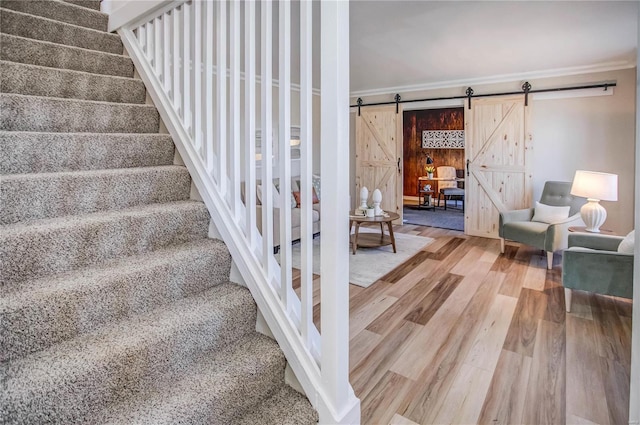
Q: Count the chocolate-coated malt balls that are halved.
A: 0